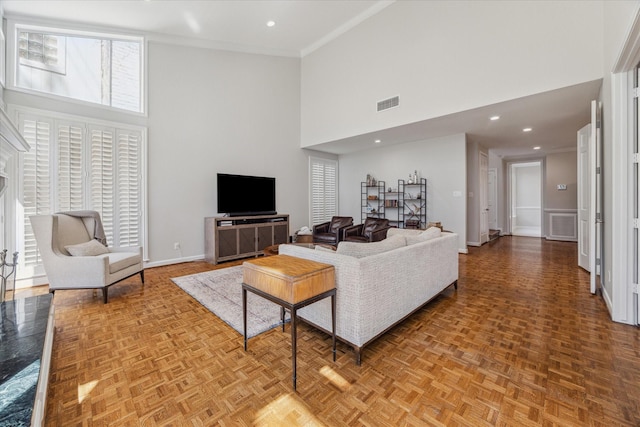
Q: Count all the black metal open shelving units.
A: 2